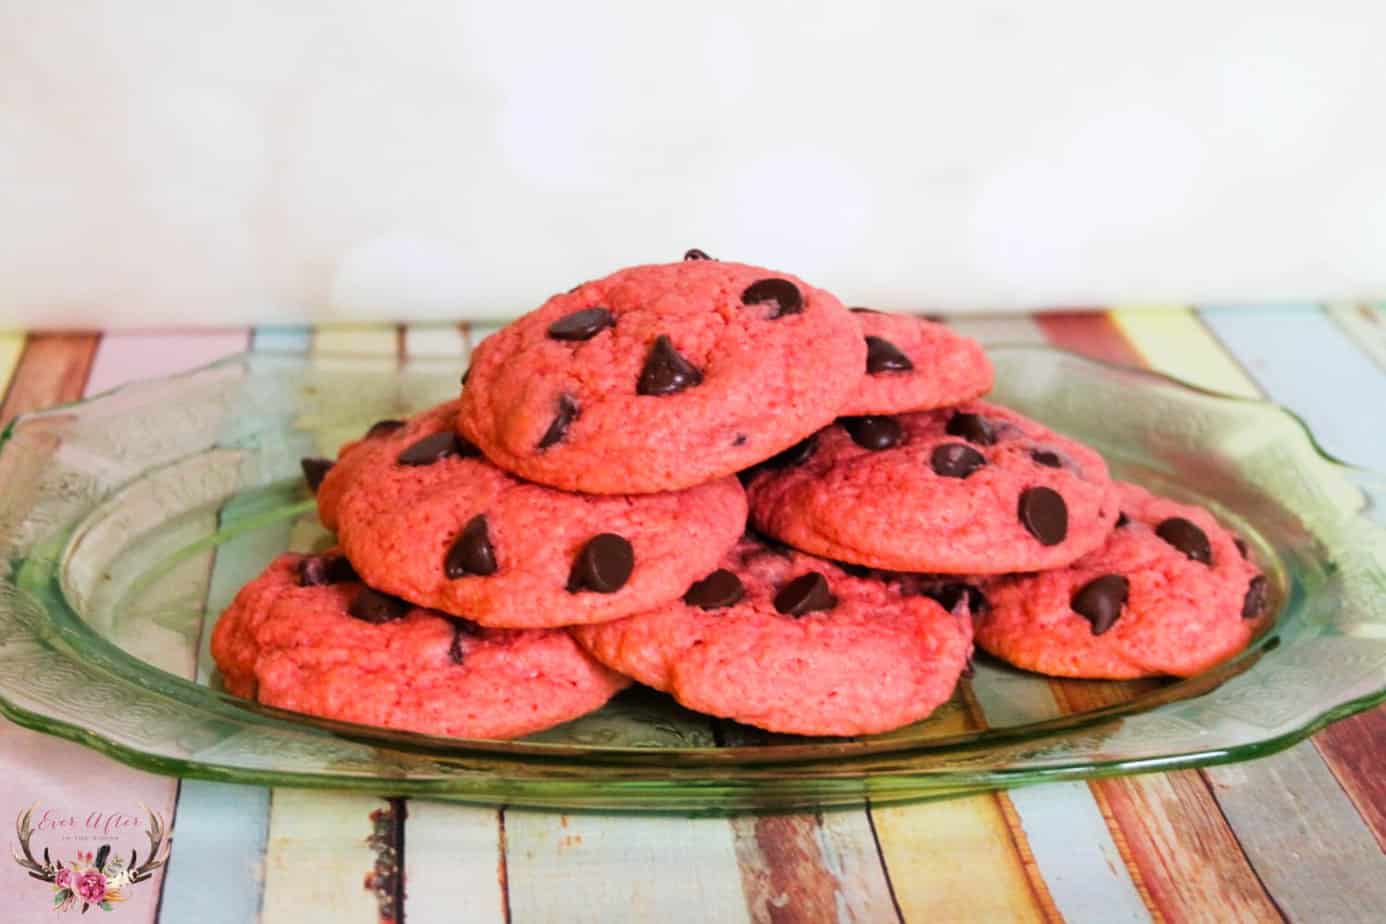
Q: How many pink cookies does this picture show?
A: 7